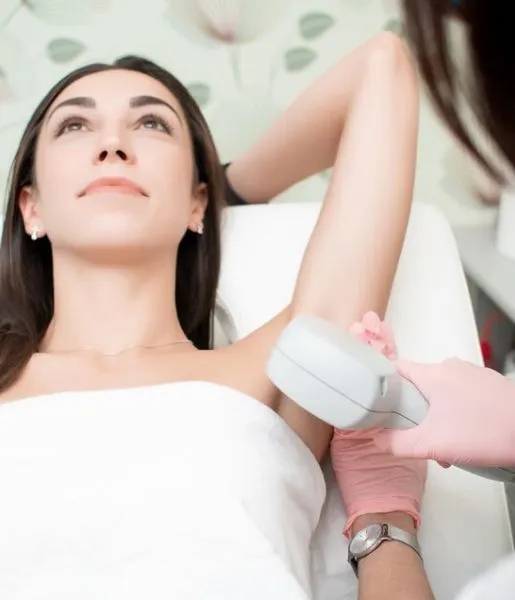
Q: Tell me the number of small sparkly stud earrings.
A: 2